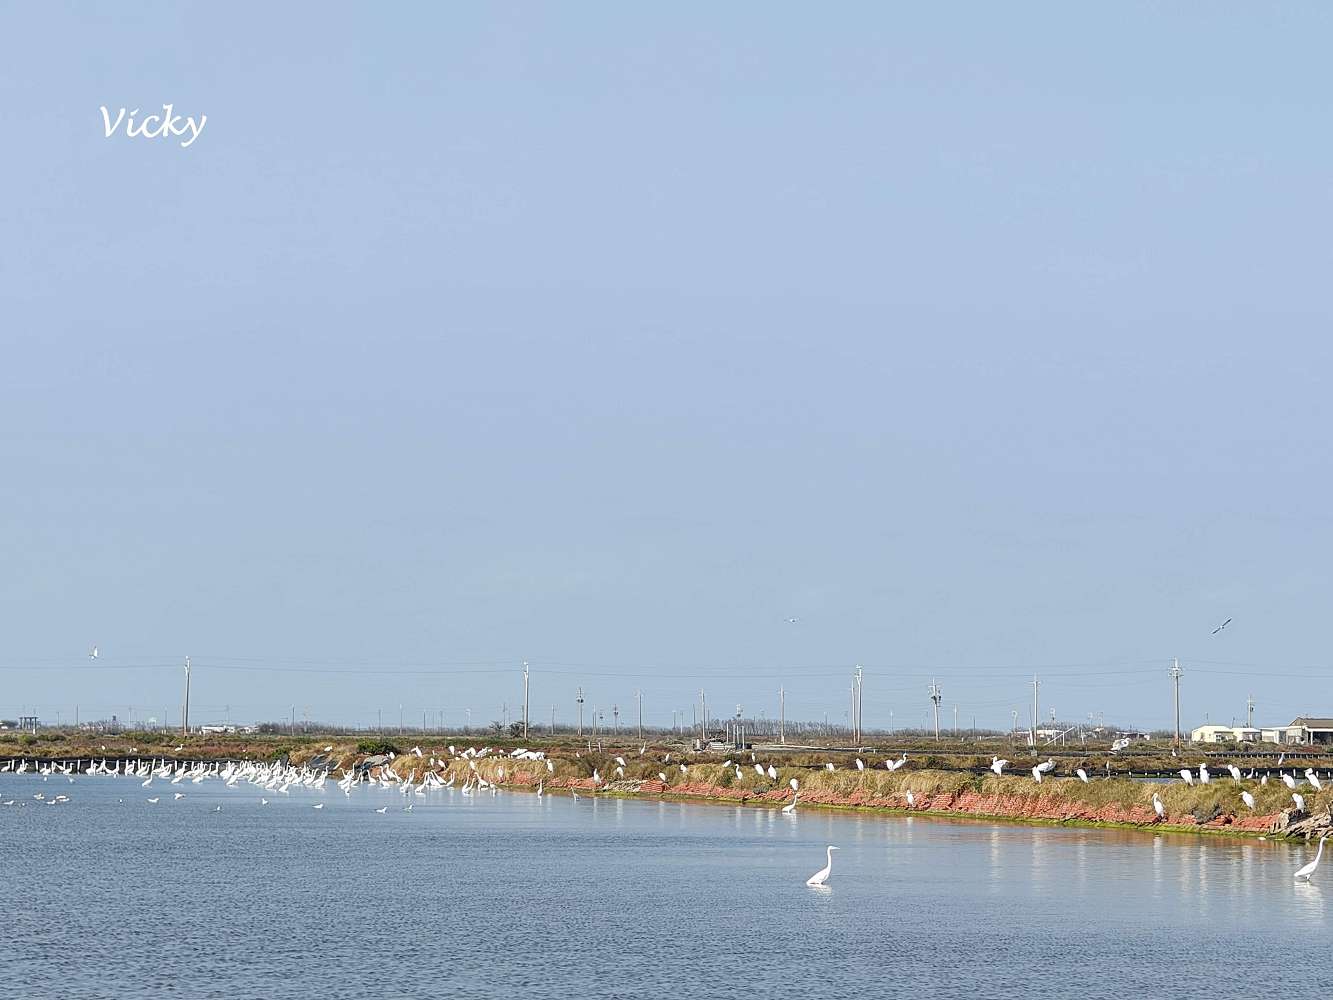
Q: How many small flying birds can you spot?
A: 3